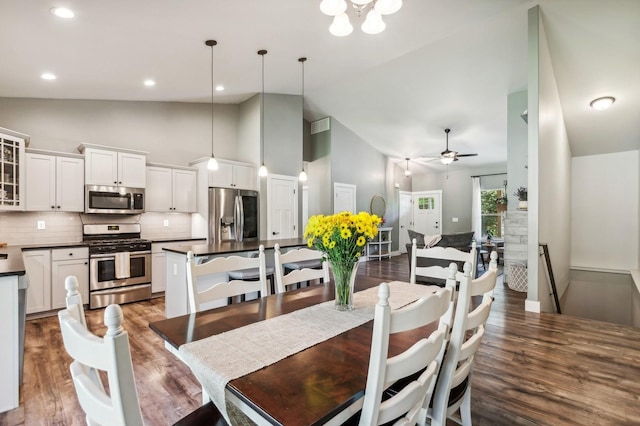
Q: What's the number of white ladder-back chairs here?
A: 6